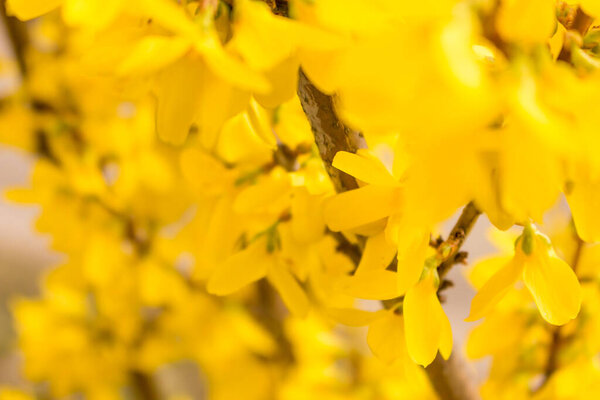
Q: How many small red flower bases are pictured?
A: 0